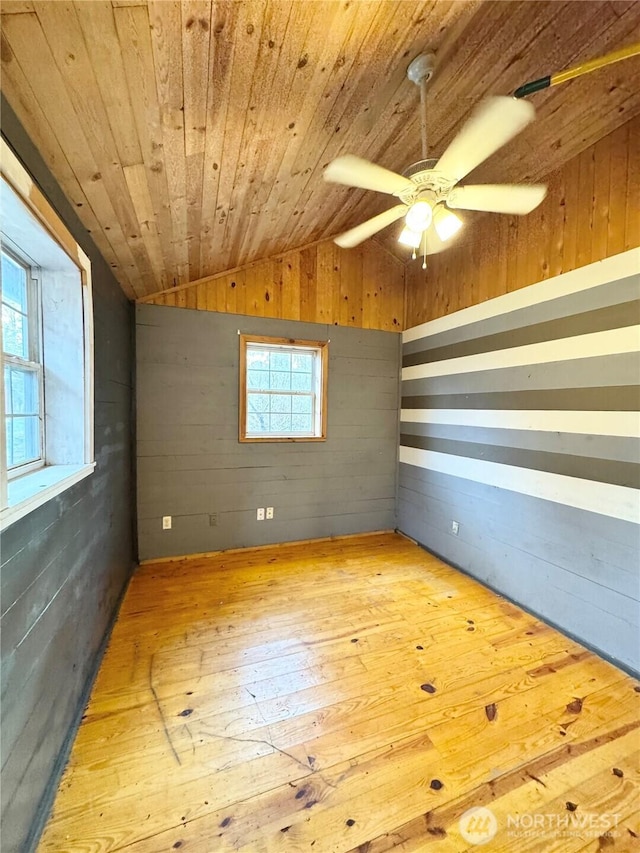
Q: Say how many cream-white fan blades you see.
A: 5